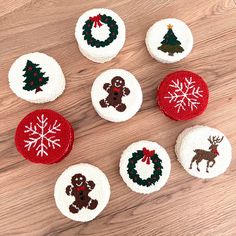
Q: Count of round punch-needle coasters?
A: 9